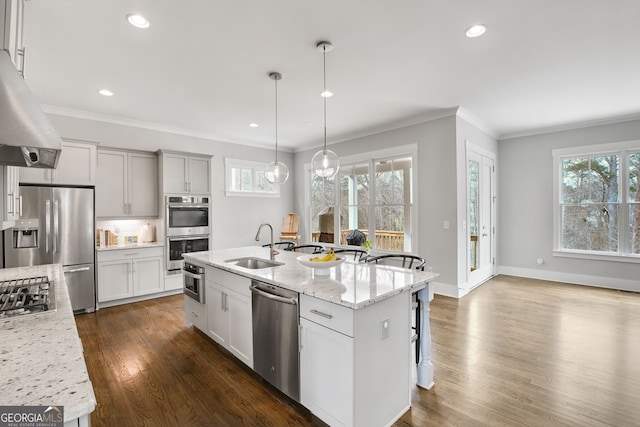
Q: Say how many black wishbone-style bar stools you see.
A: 4